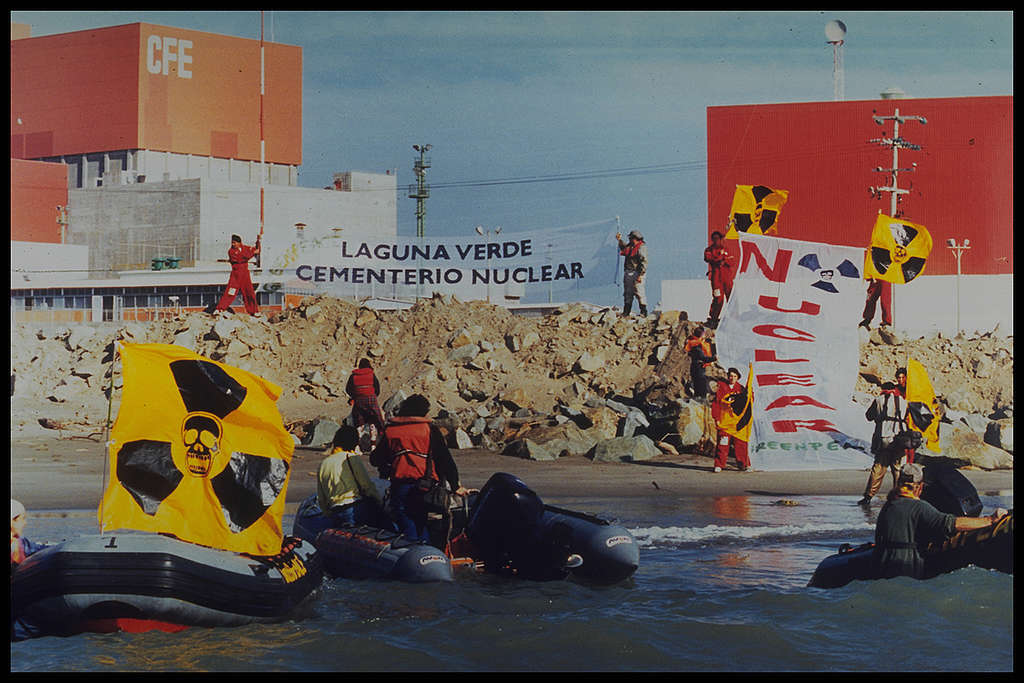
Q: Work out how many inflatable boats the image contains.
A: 3